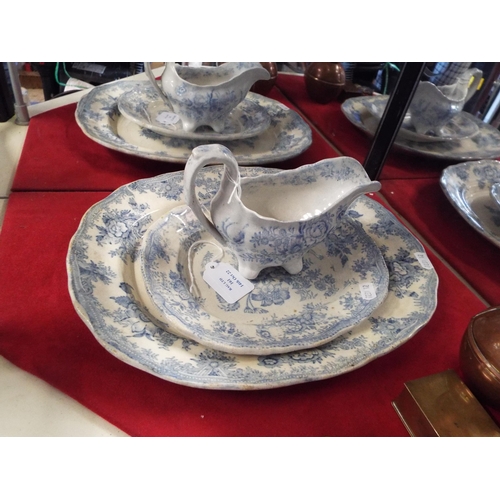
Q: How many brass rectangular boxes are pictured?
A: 1